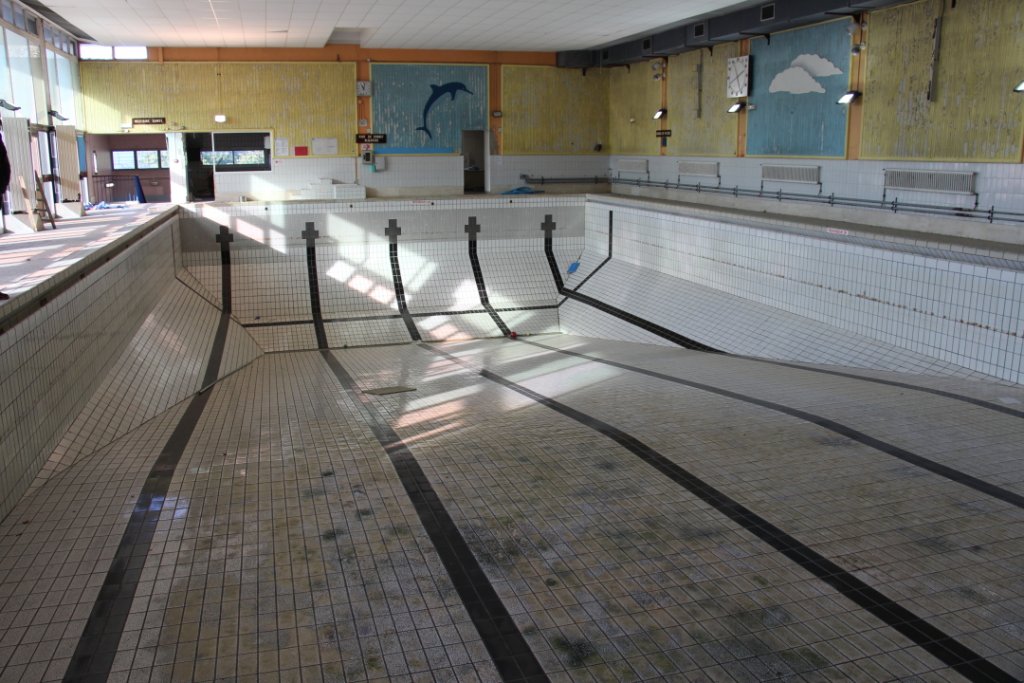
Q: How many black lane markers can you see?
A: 5